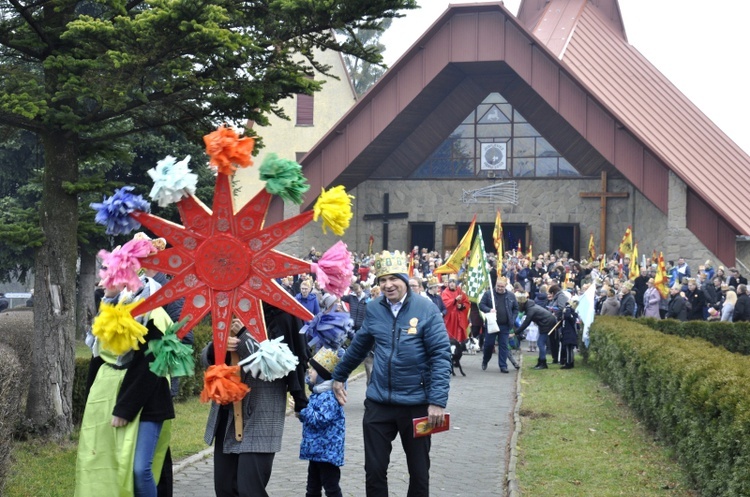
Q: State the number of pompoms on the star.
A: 12